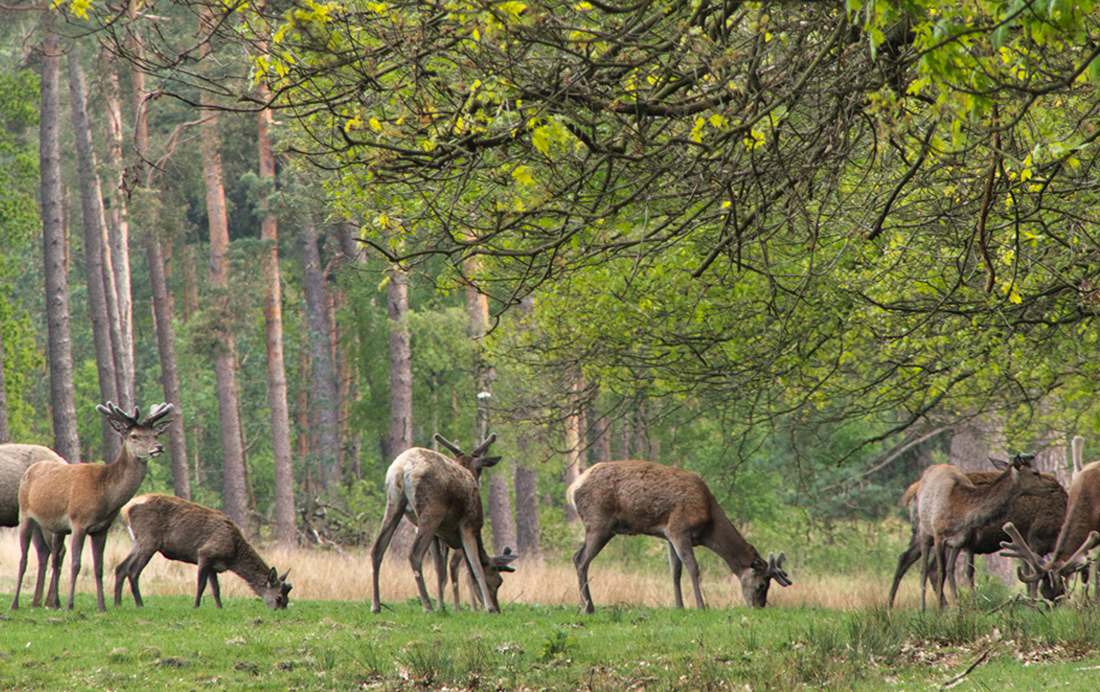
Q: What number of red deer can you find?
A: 9